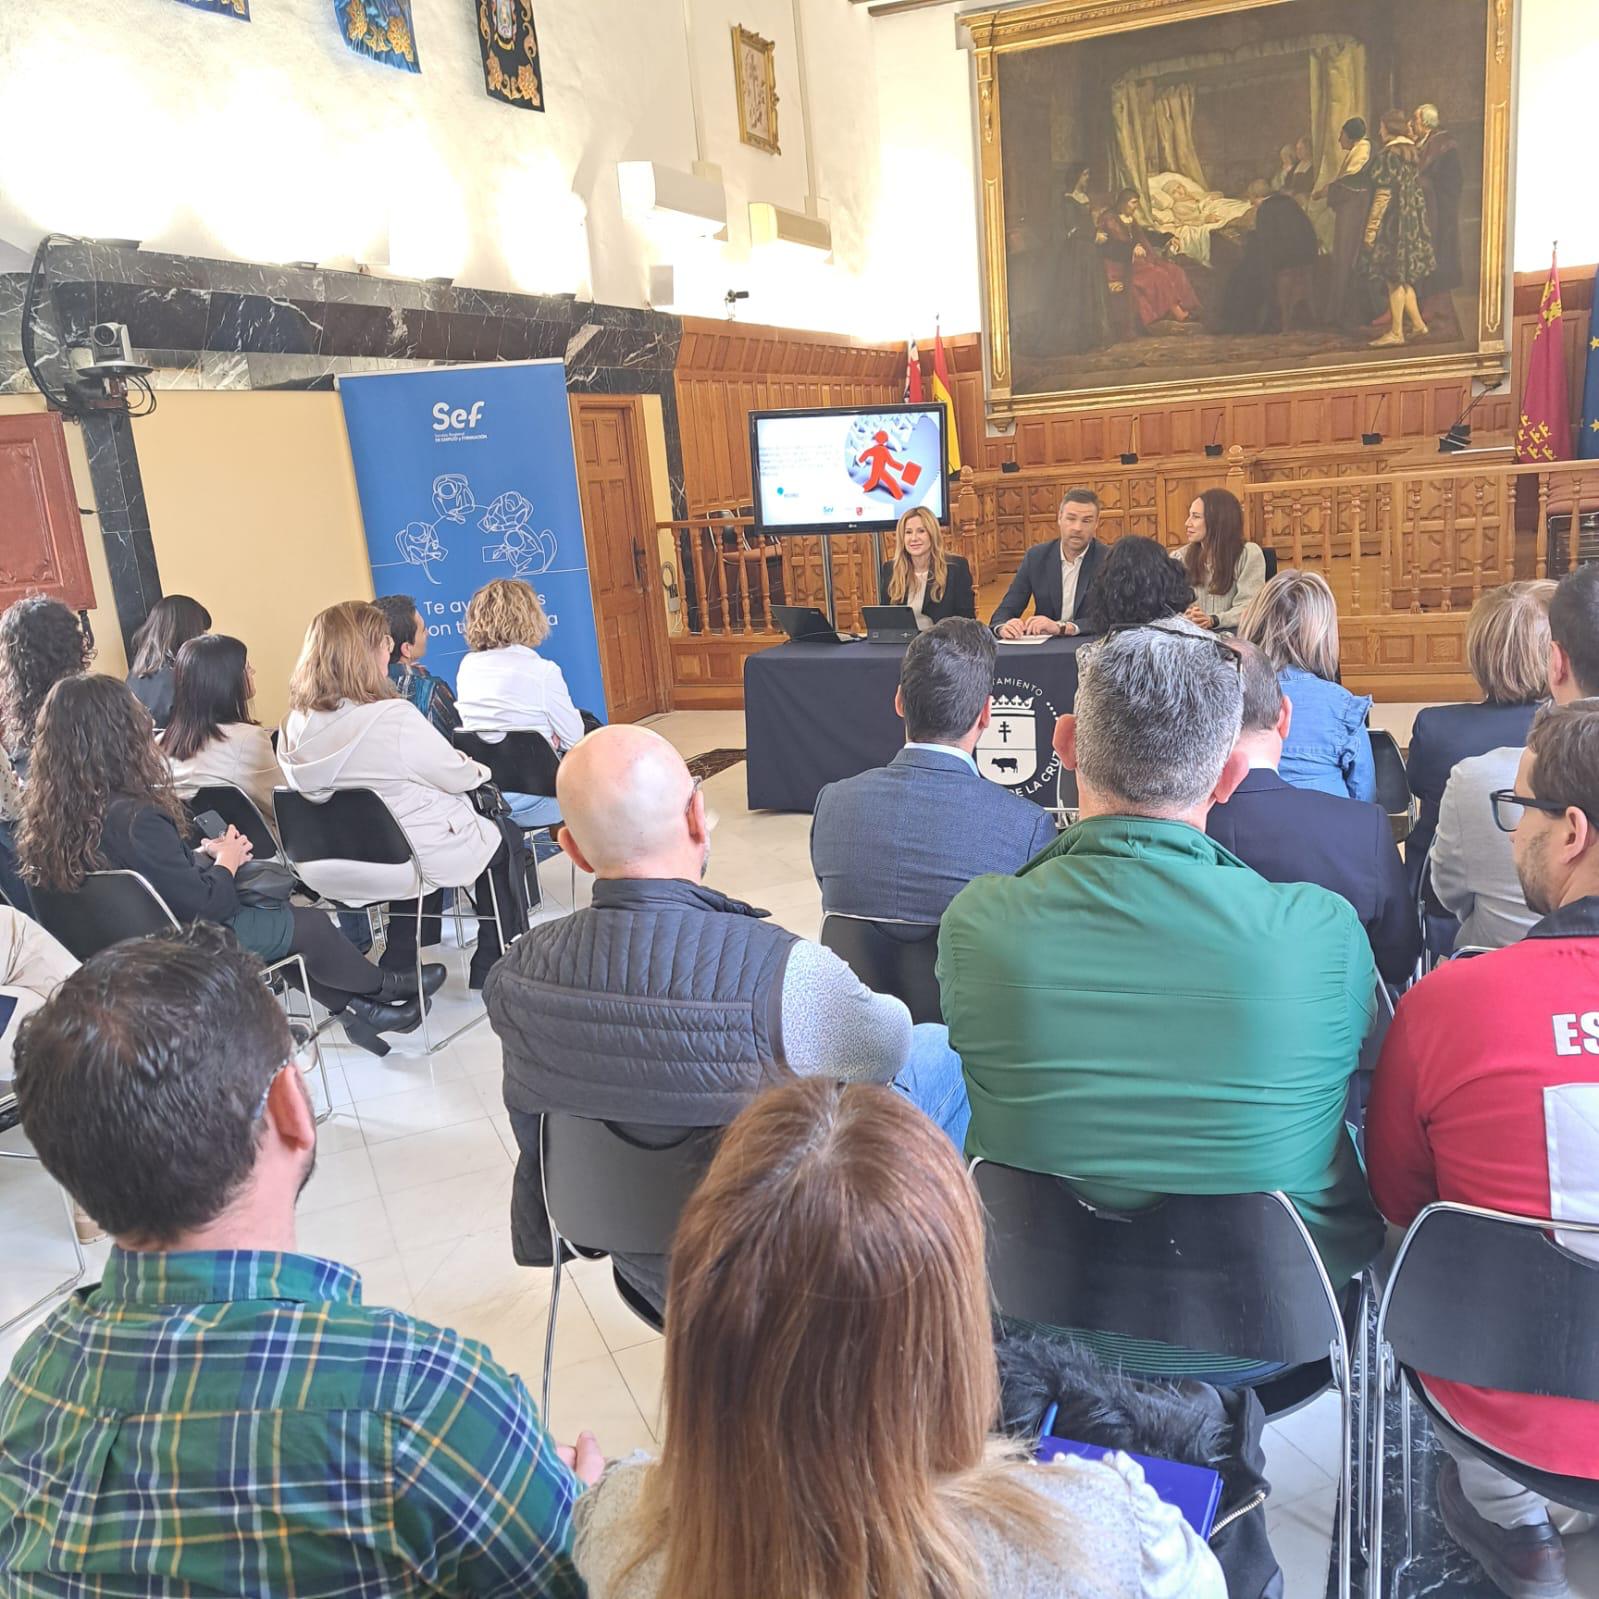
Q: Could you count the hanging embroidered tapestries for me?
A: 3